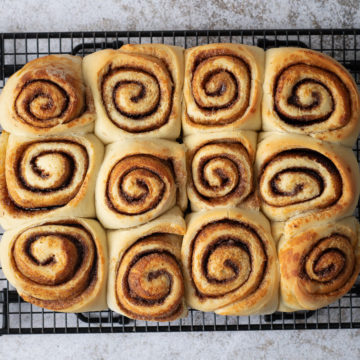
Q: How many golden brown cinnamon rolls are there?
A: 12